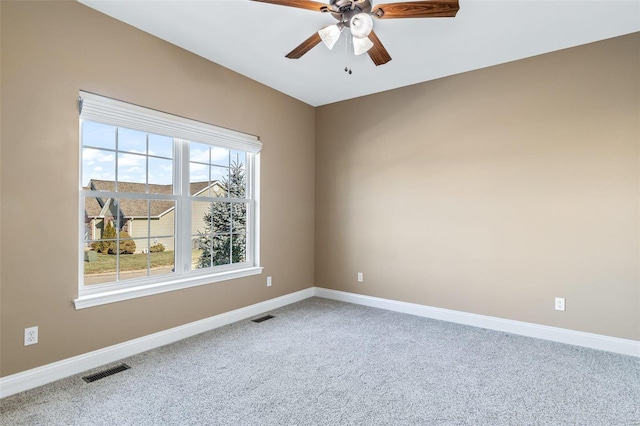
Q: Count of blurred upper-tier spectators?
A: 0